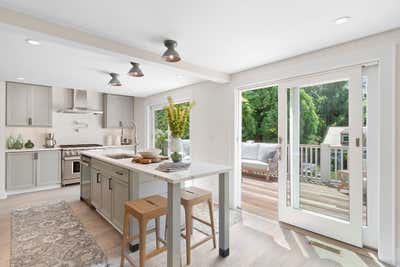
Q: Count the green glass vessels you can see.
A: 4